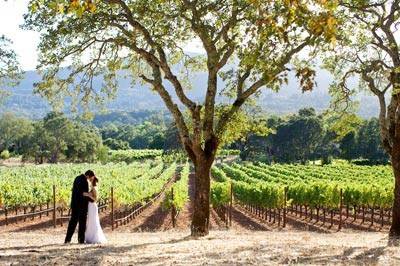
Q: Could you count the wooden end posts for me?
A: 6